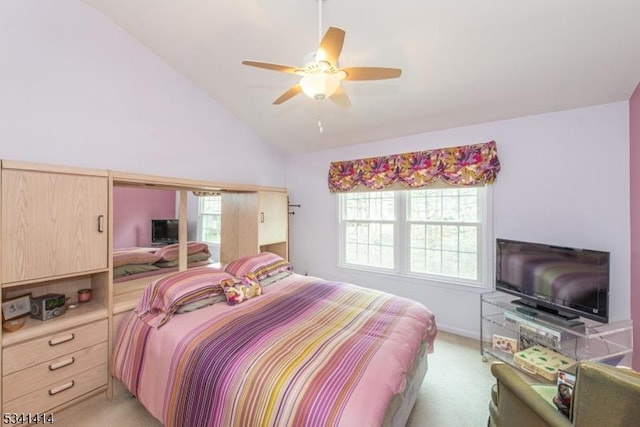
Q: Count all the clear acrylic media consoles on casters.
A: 1